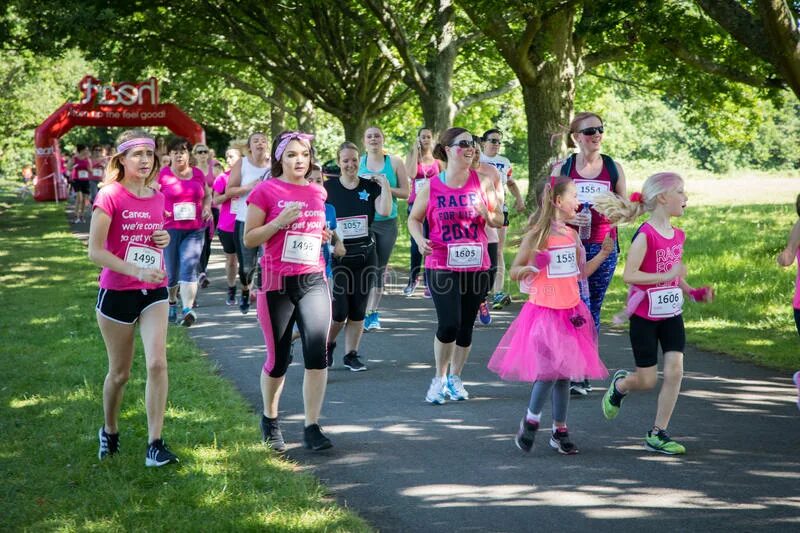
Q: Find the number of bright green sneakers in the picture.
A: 2